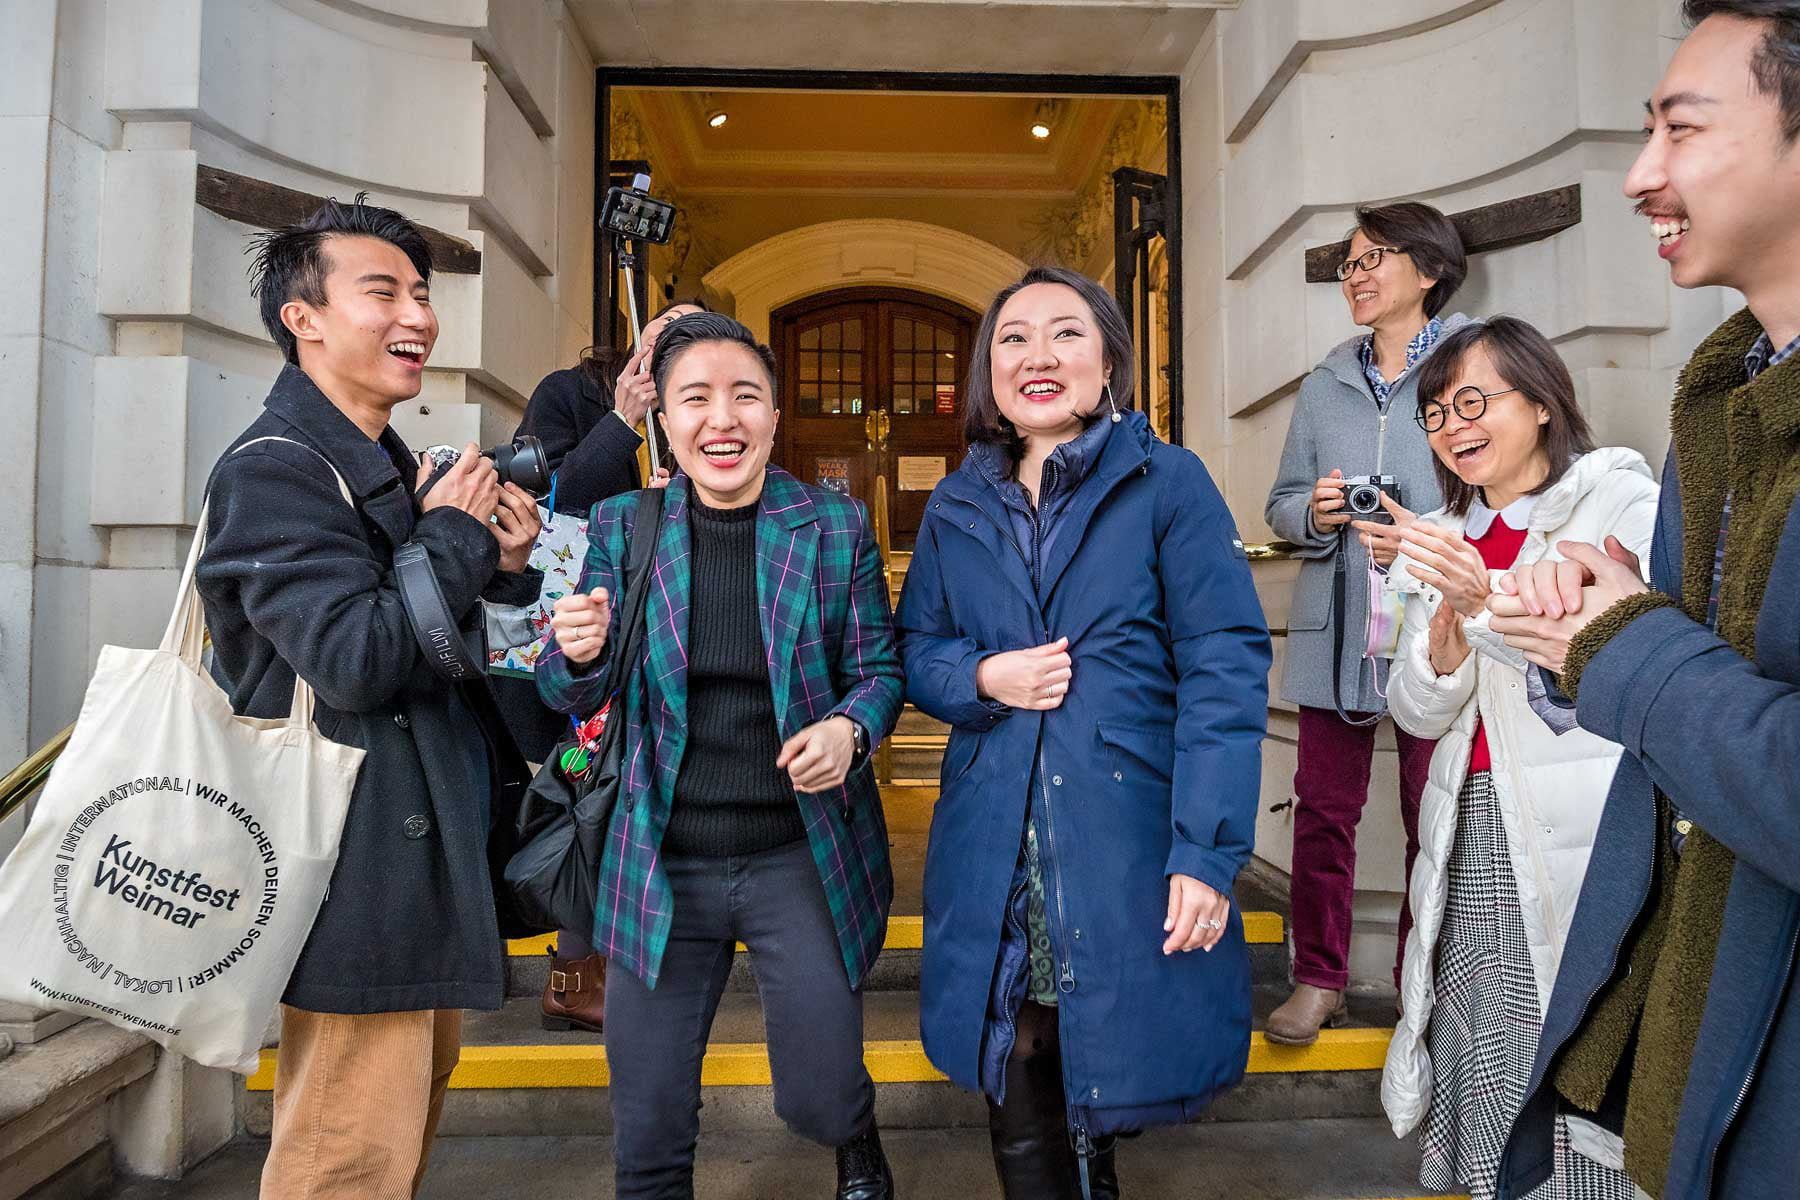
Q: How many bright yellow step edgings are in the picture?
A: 2